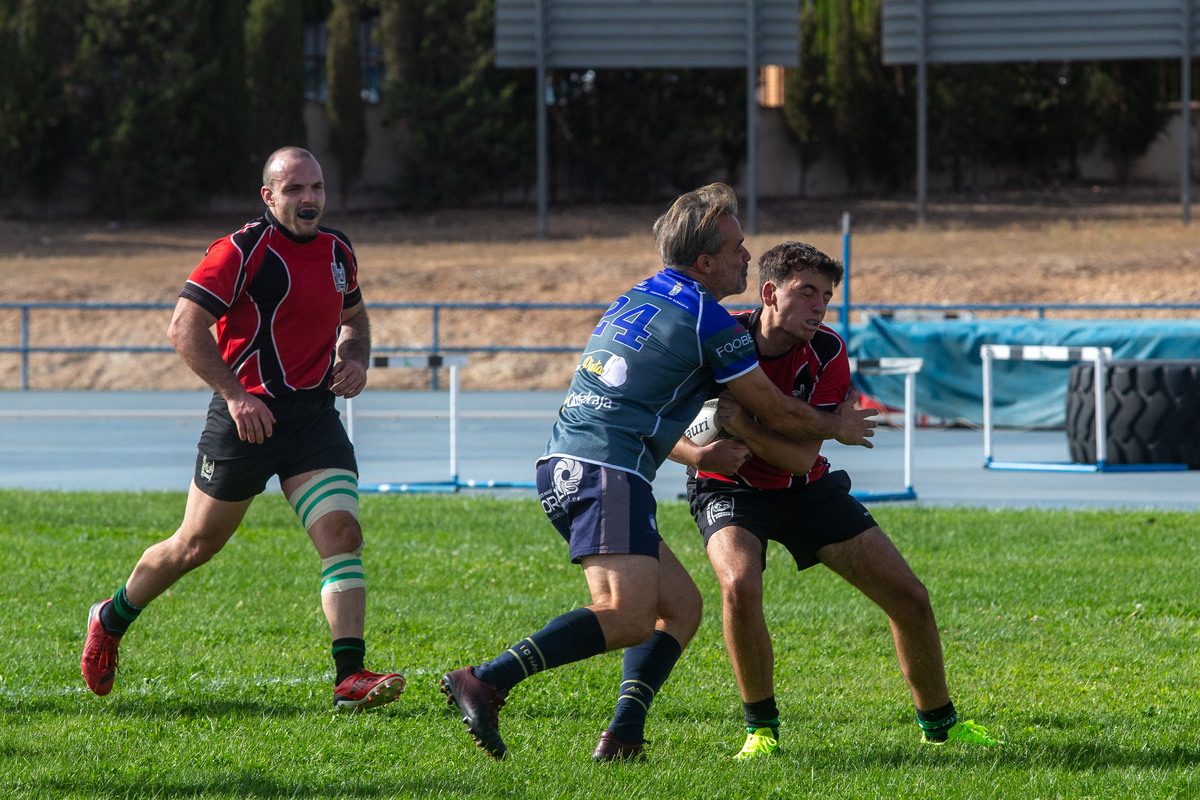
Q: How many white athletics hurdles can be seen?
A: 3